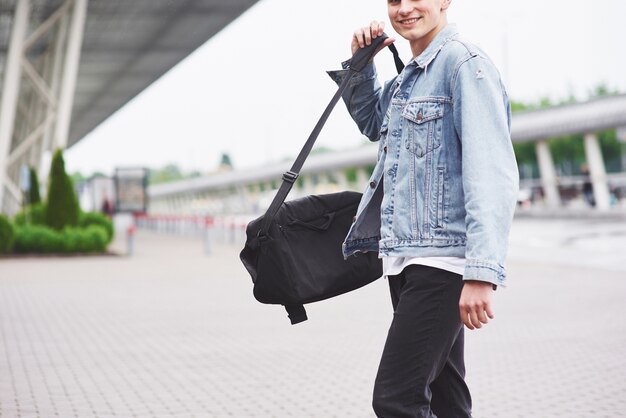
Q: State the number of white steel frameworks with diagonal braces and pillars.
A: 1